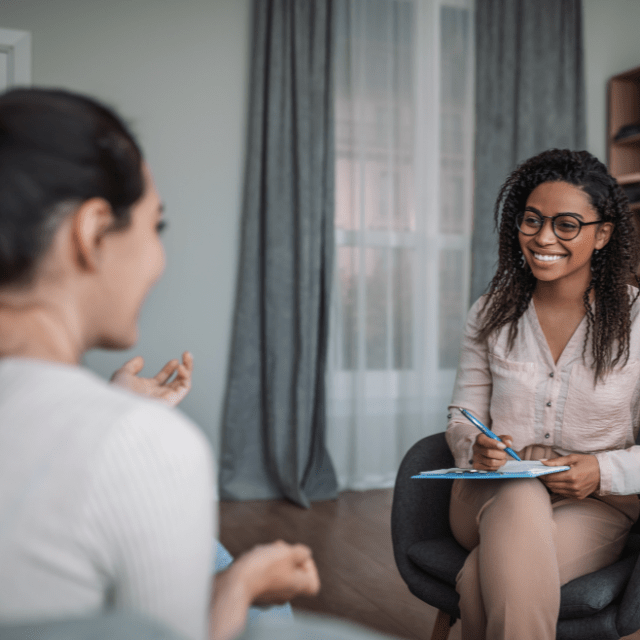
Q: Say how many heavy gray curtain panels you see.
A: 2